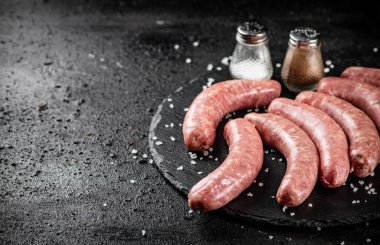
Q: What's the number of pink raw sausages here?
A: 7